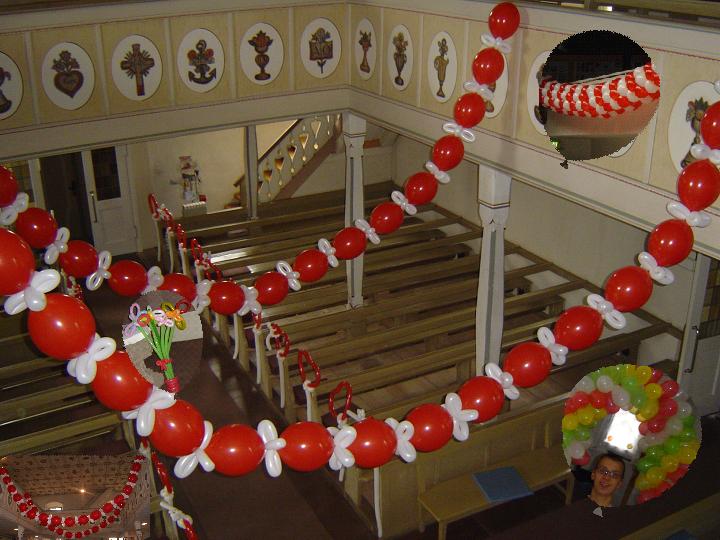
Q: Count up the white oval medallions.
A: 13